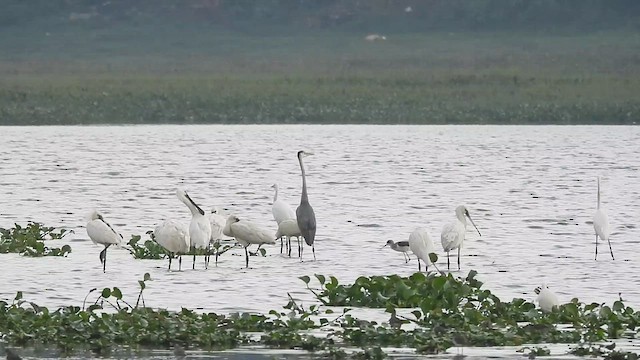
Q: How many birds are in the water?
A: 13